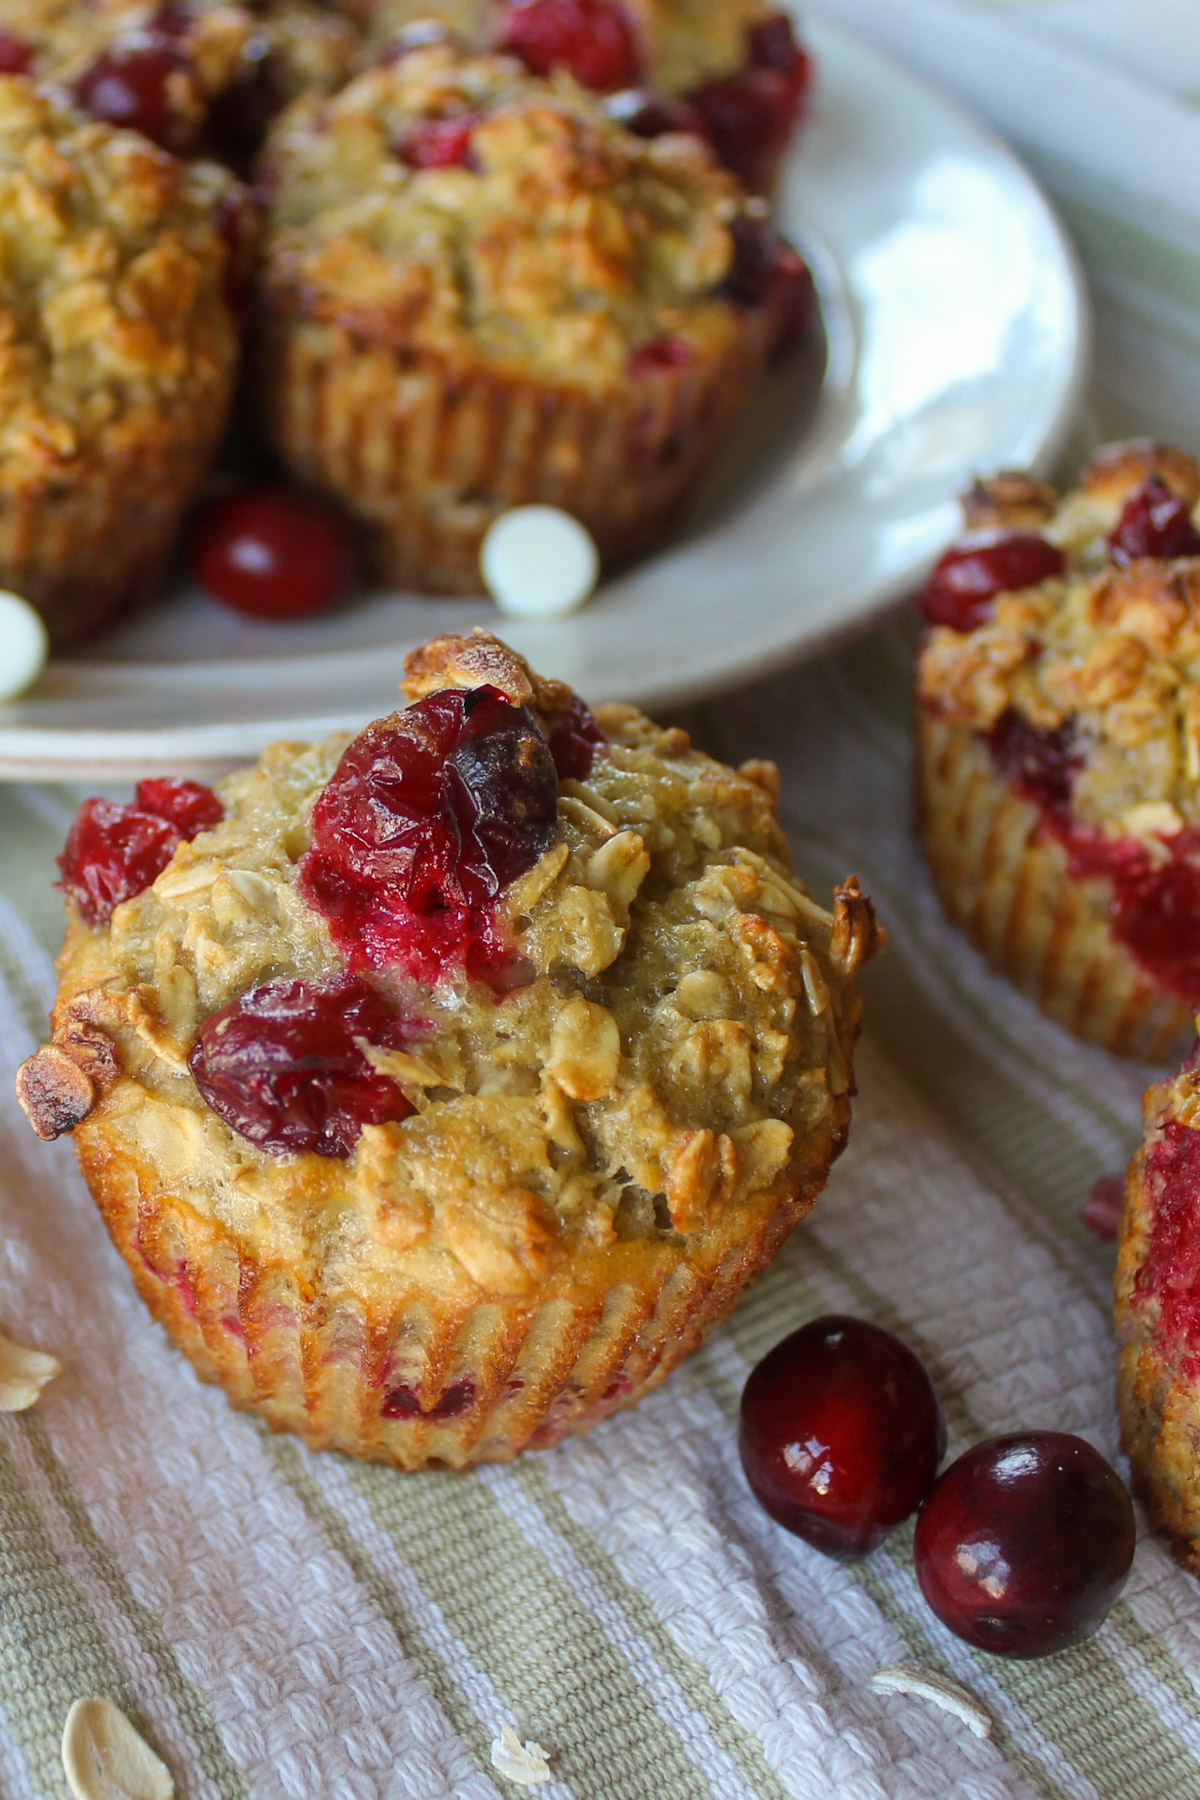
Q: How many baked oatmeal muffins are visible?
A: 7